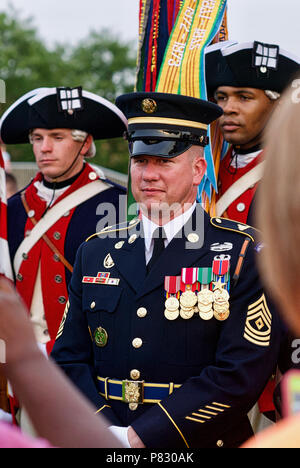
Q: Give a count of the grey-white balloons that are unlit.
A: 0